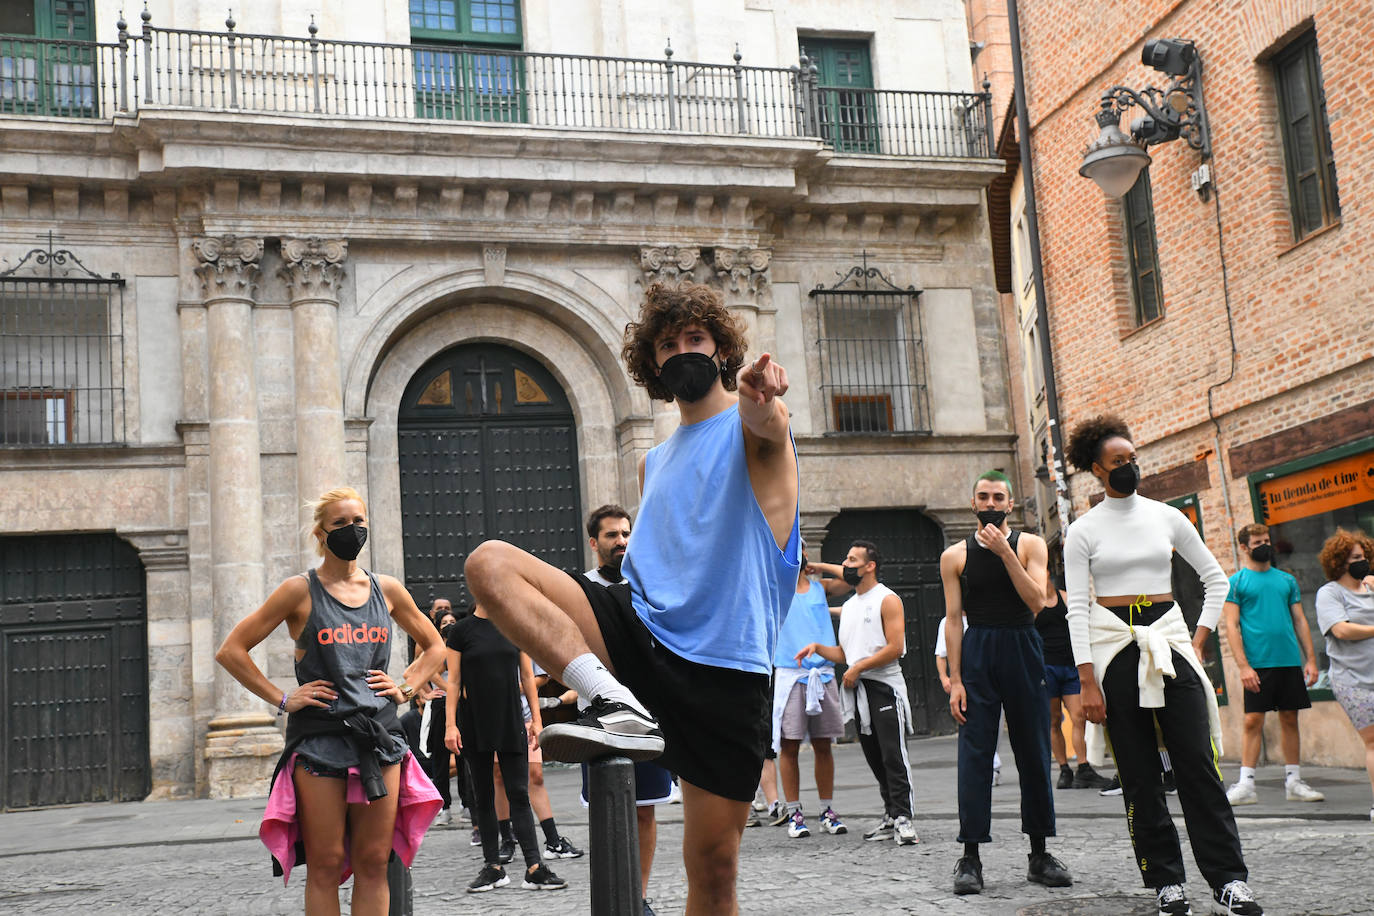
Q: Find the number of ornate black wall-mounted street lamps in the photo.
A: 1